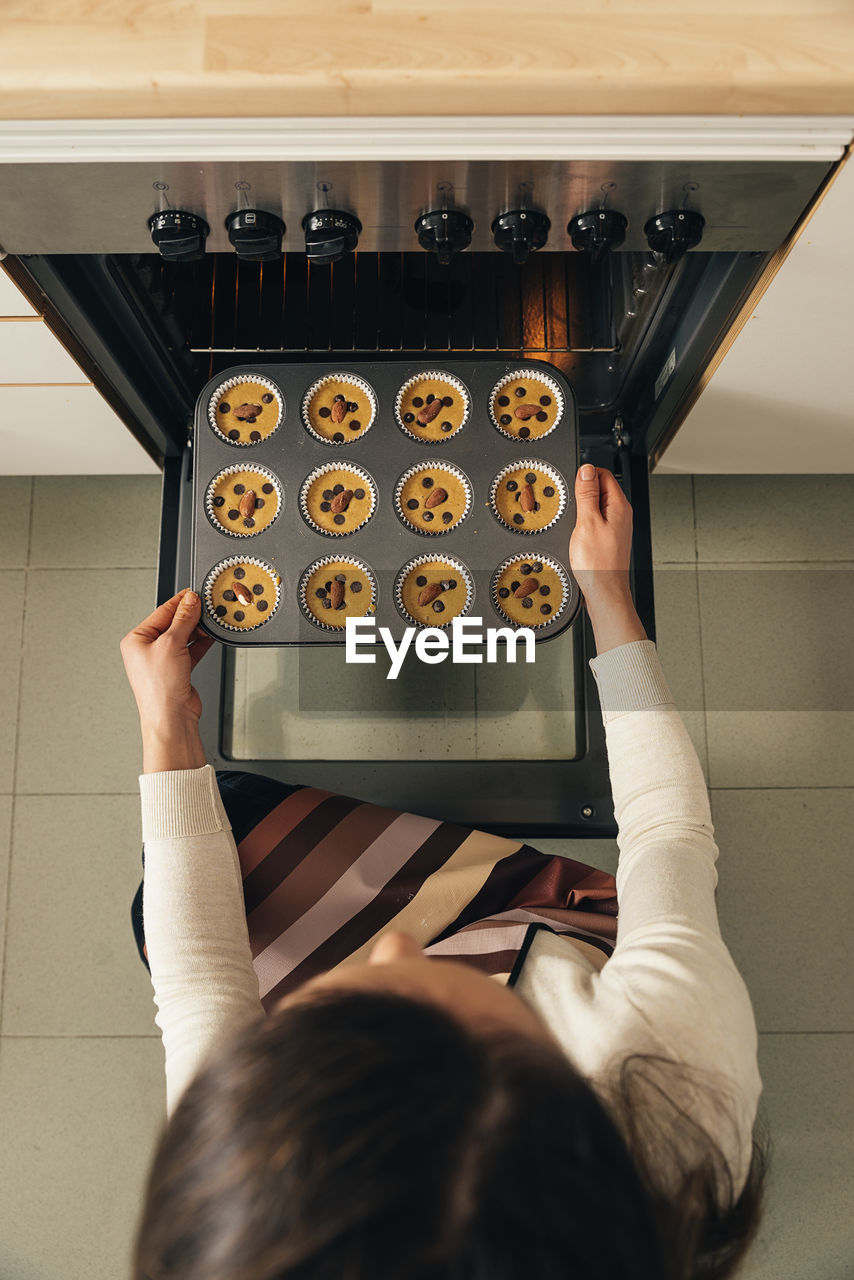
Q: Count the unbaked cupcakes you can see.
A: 12